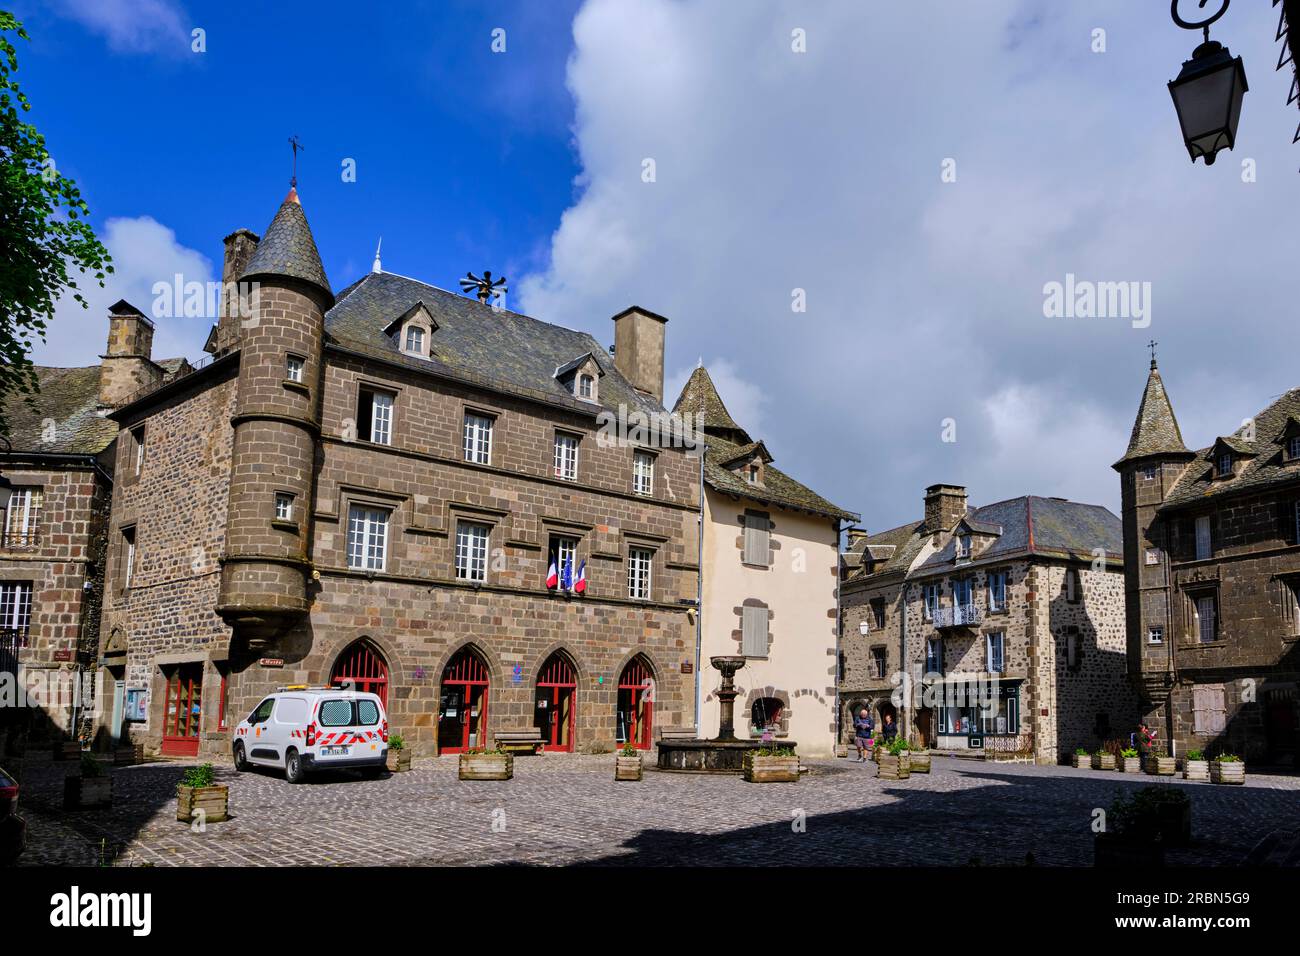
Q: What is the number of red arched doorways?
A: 4